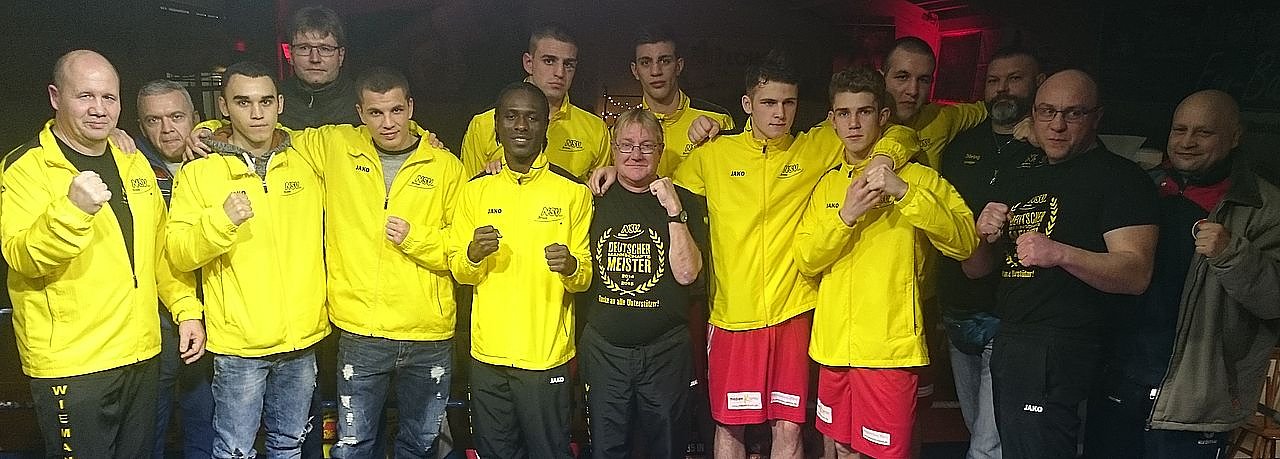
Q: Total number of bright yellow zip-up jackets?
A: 9